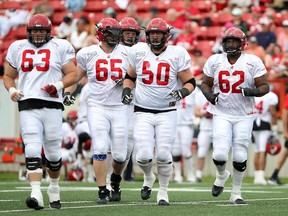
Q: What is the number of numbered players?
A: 4